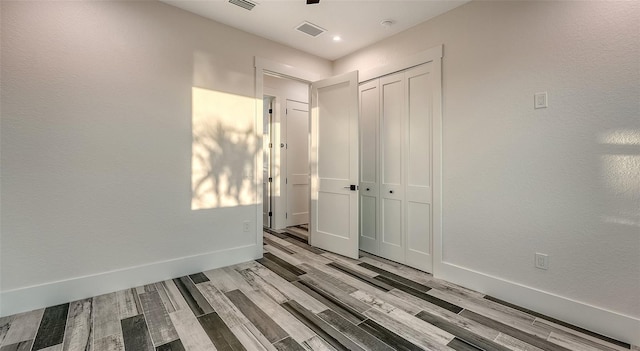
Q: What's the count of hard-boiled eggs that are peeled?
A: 0